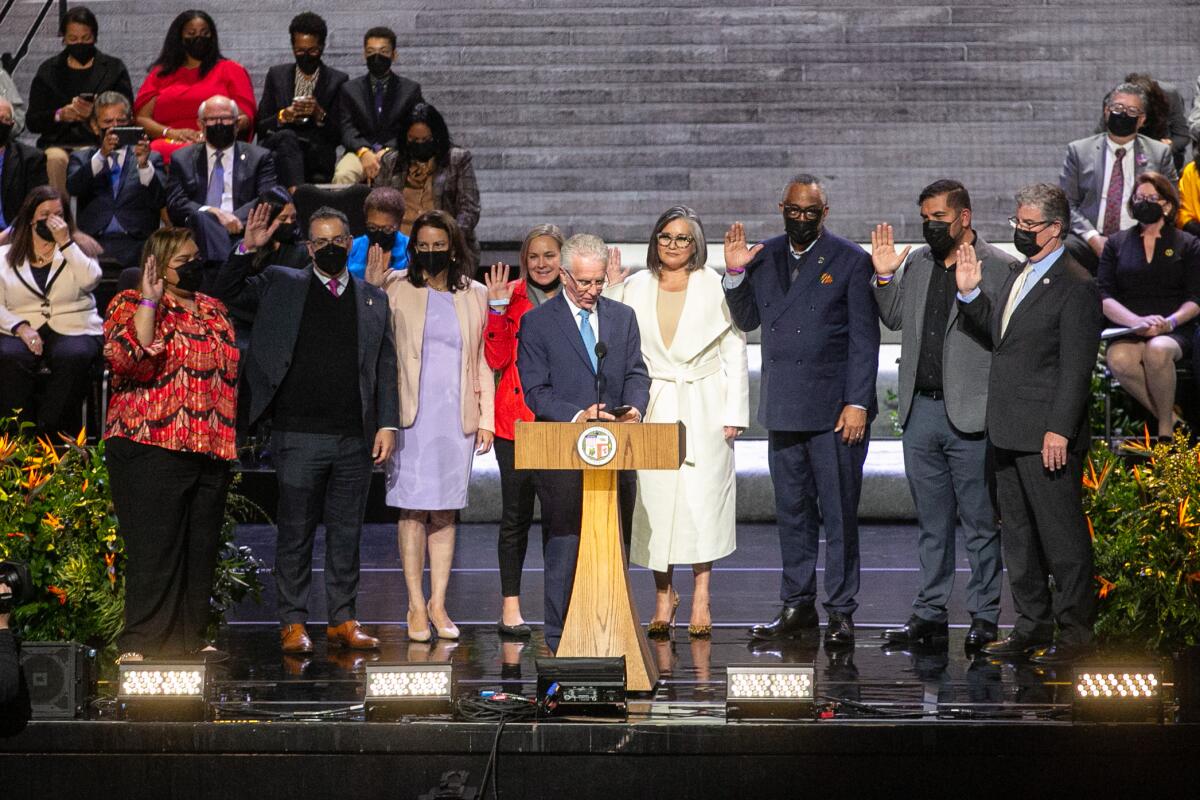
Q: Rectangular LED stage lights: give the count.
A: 4